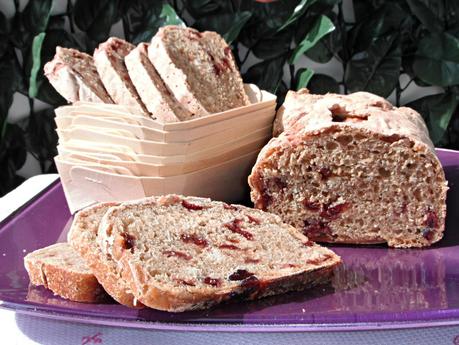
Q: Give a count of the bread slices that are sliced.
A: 7